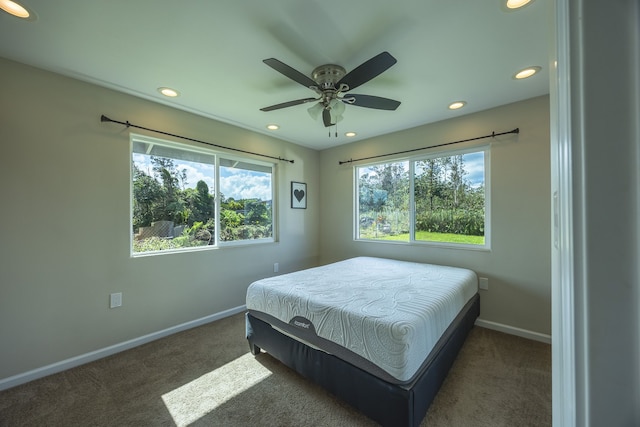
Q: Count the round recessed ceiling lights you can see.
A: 7